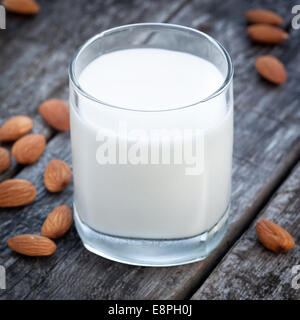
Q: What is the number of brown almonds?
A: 13